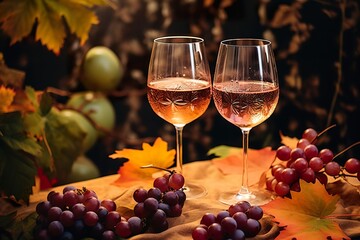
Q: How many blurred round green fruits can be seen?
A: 4